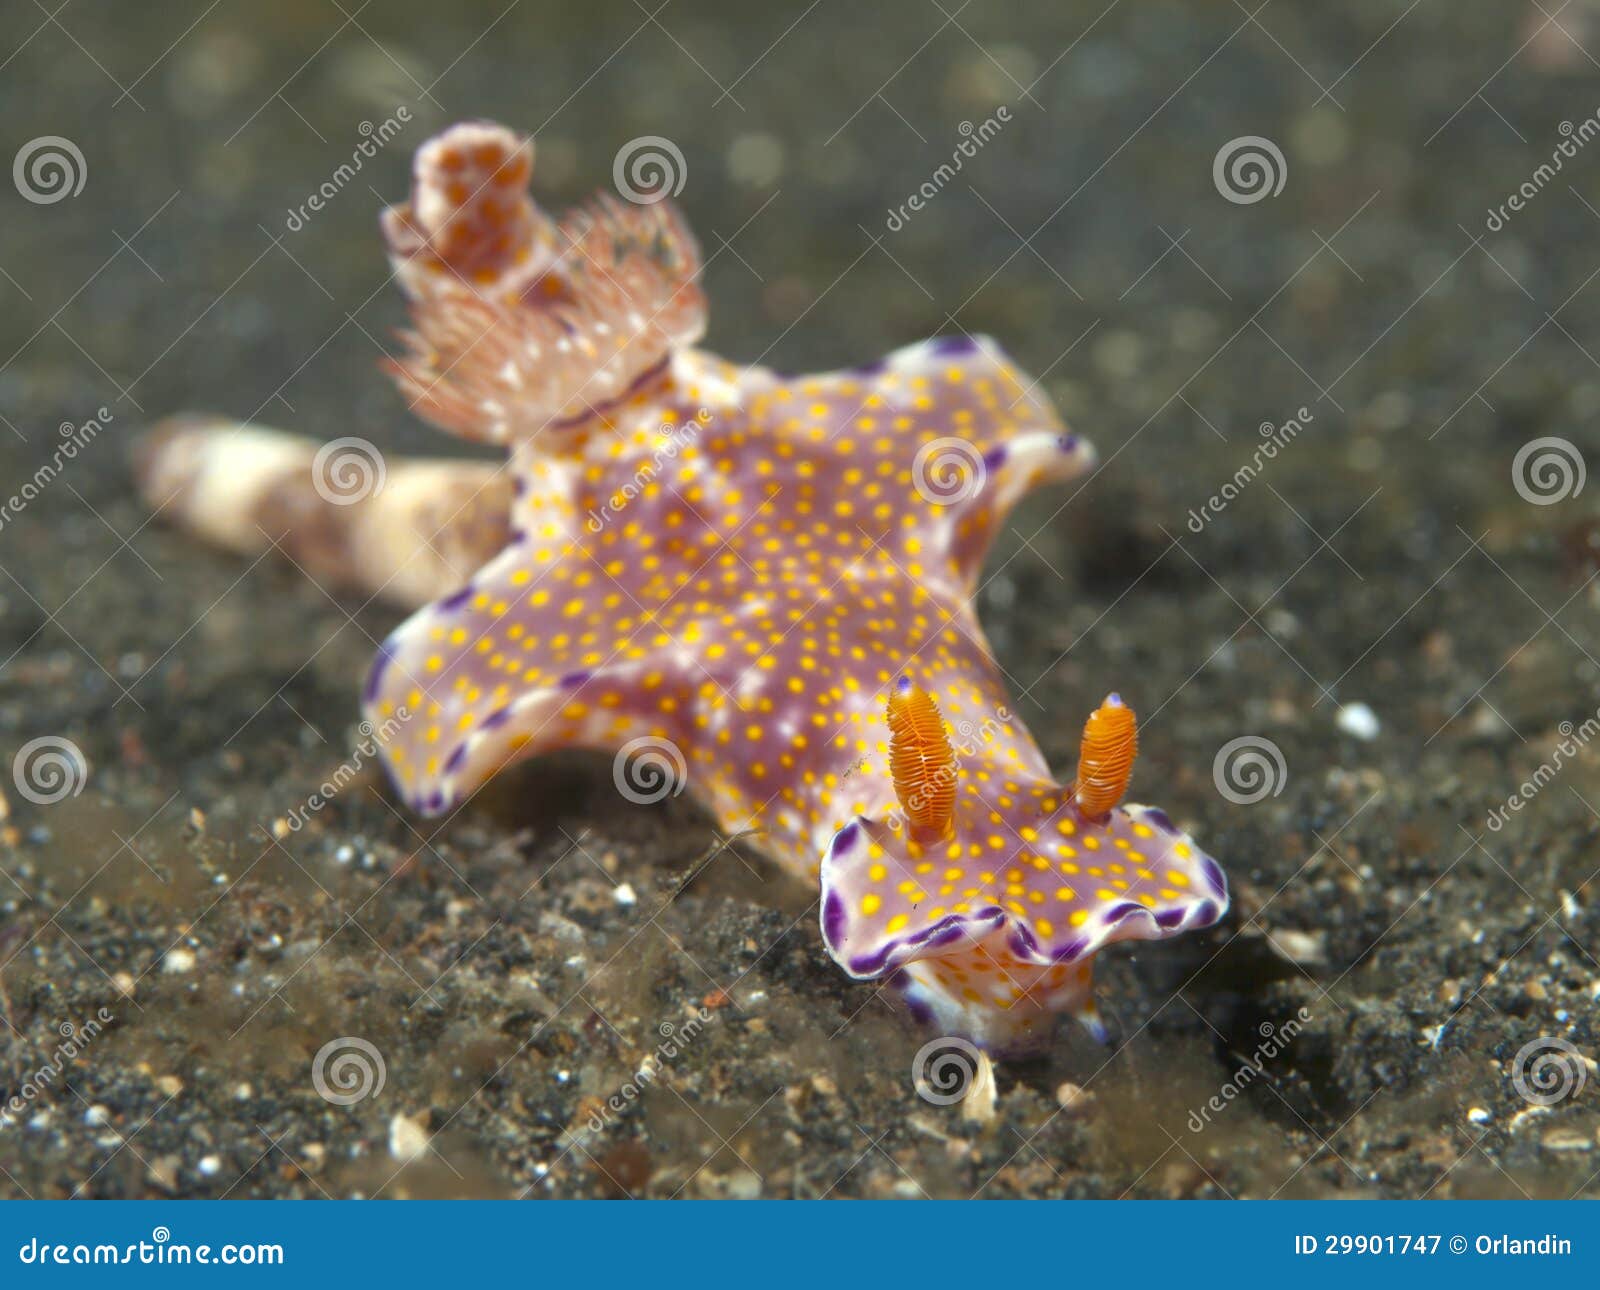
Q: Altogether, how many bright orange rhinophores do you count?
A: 2